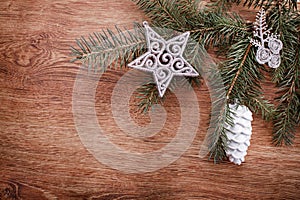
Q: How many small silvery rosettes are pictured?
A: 3